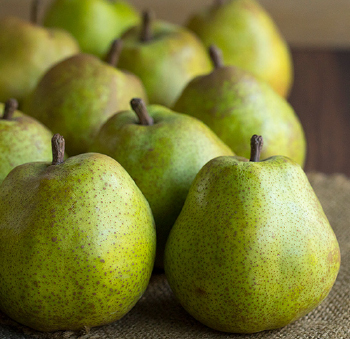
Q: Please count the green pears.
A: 10